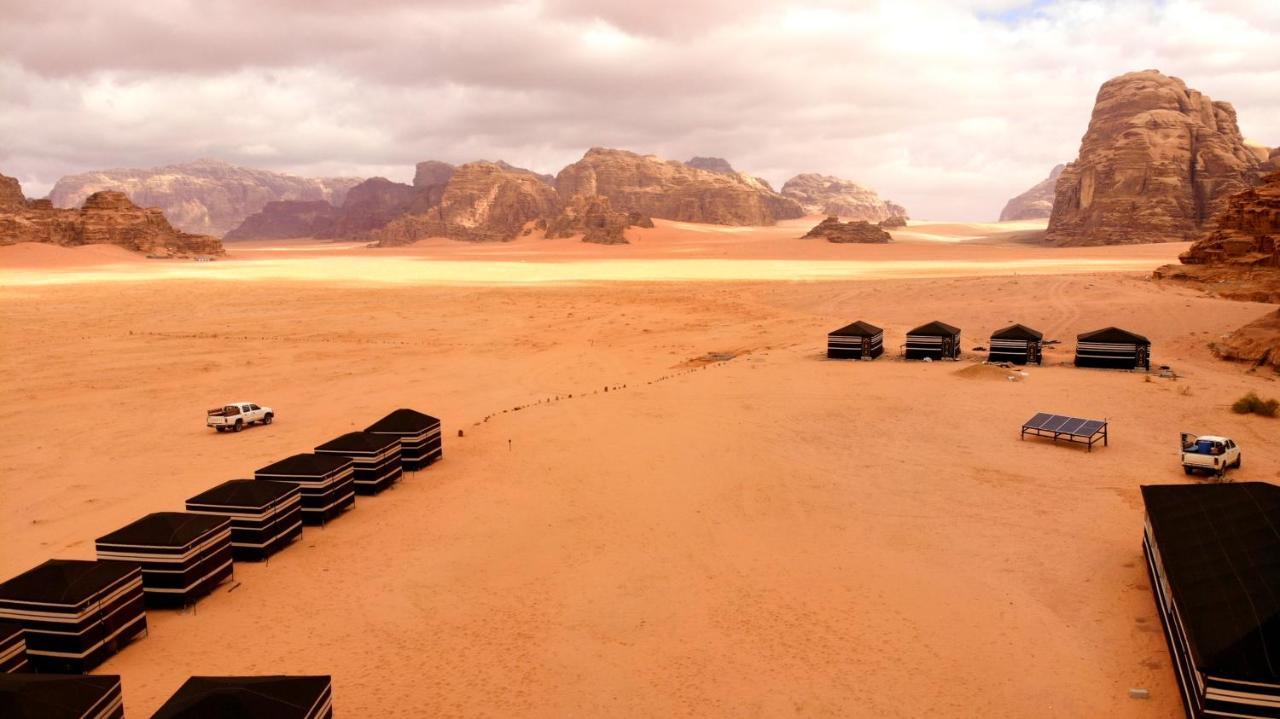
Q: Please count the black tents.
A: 14